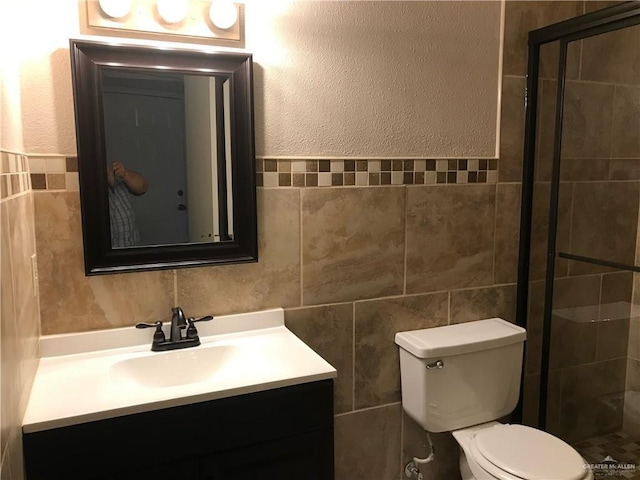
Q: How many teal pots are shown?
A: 0